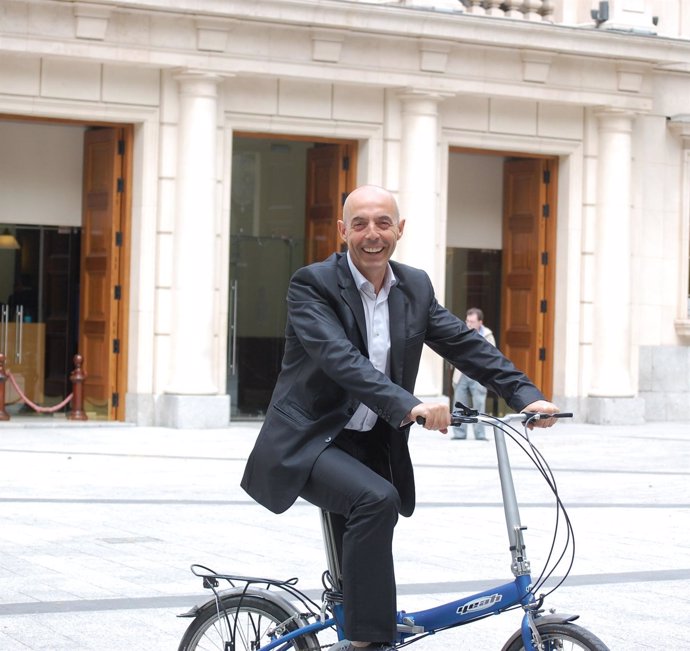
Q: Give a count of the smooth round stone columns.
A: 3